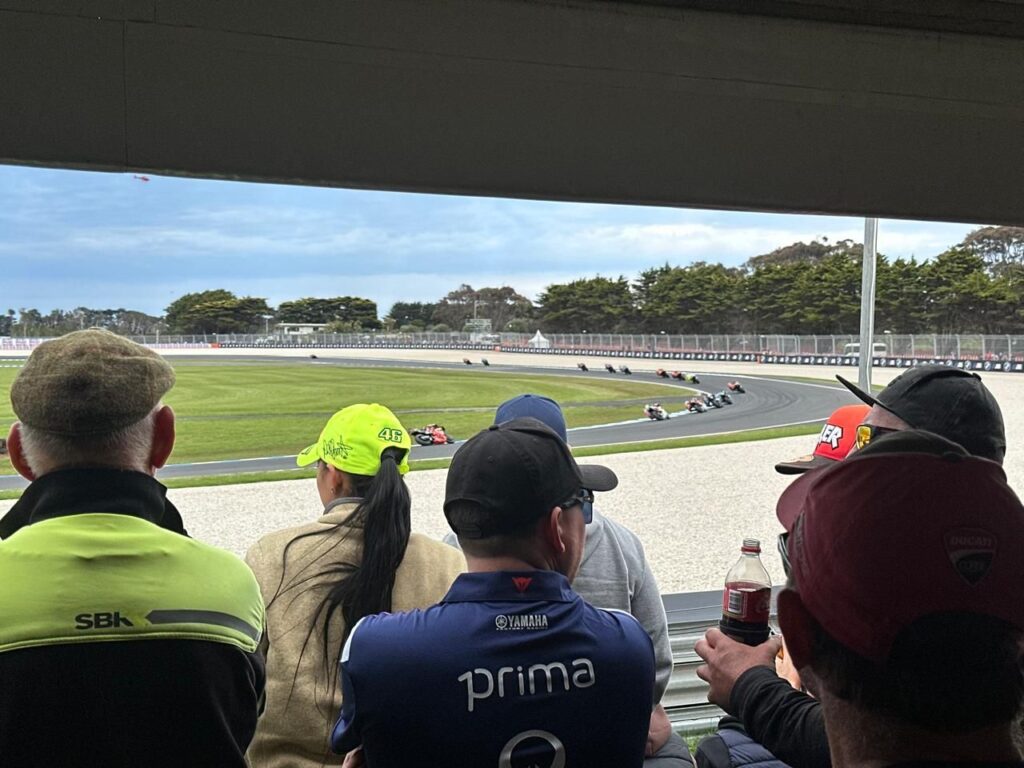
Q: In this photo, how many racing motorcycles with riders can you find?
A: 15